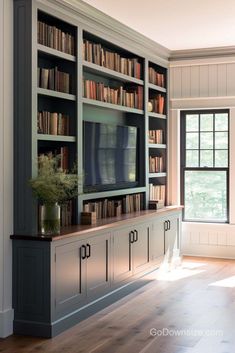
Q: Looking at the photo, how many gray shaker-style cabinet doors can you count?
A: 6